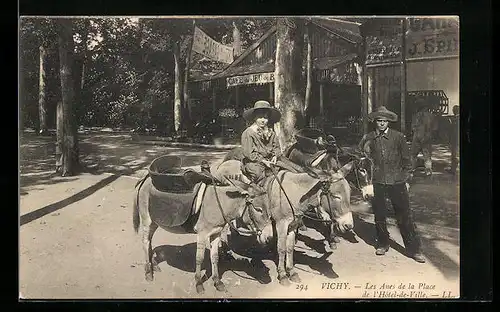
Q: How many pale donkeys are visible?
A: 2